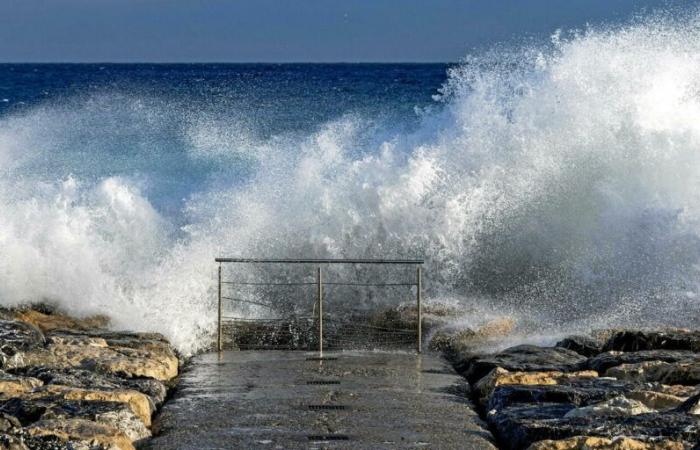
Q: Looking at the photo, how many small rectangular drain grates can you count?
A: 4